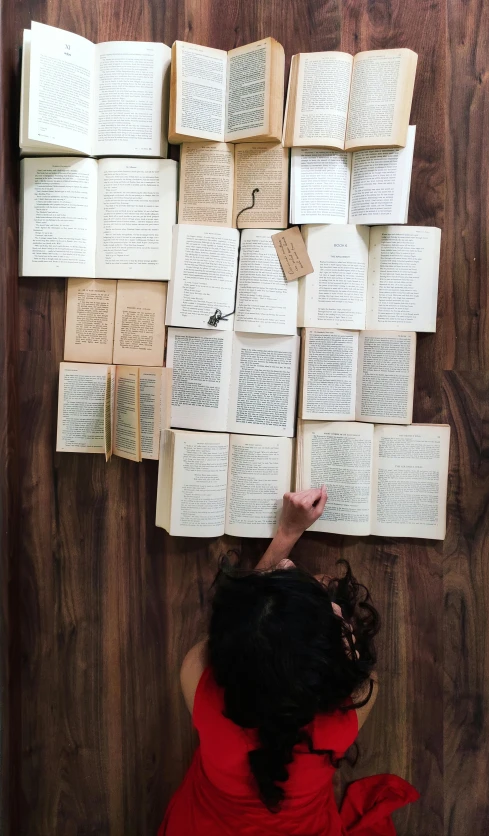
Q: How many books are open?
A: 14